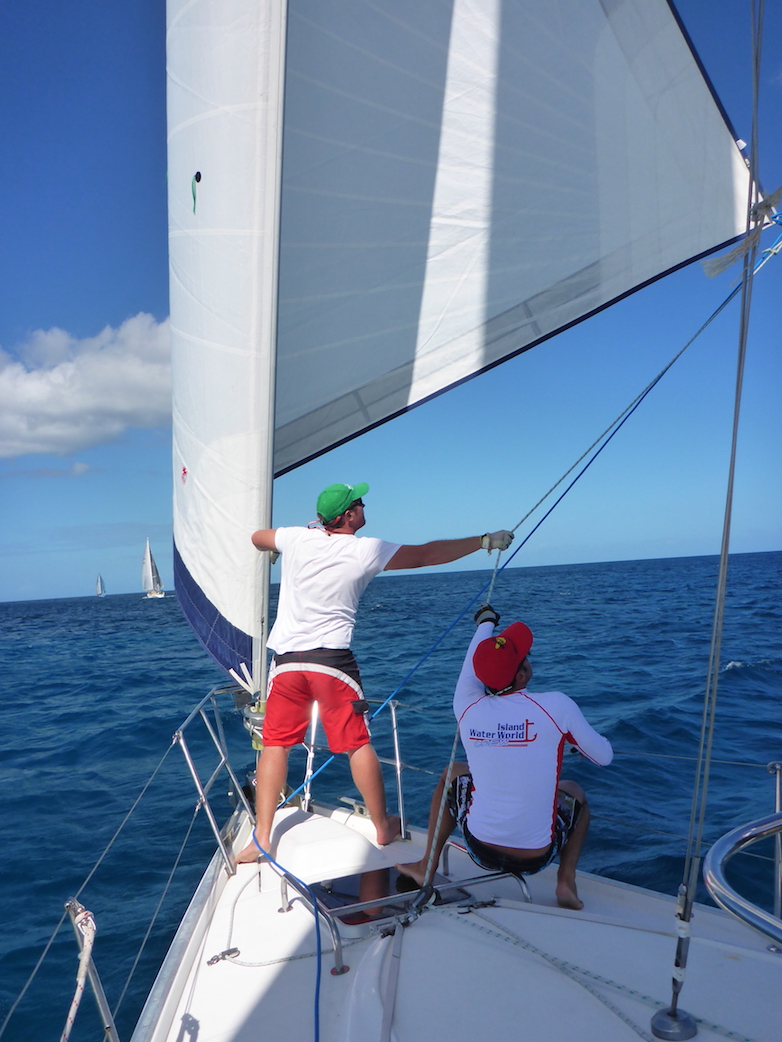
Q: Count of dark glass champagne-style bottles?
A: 0